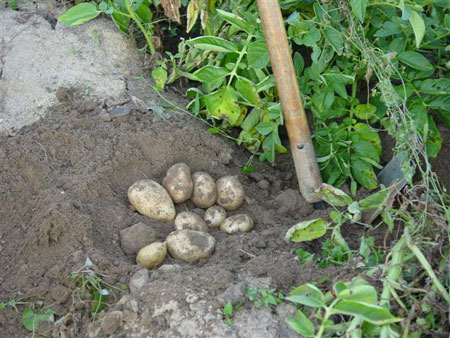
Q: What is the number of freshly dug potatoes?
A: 9